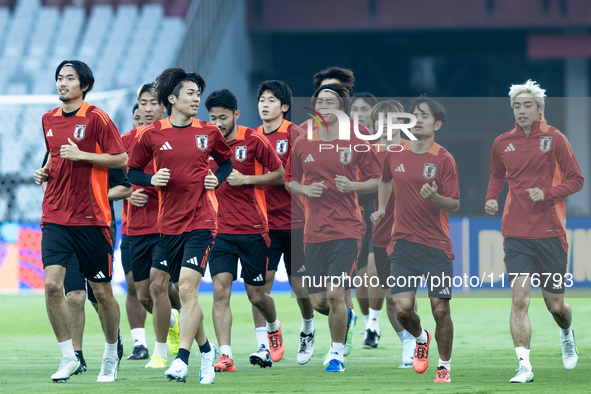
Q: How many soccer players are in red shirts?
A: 11